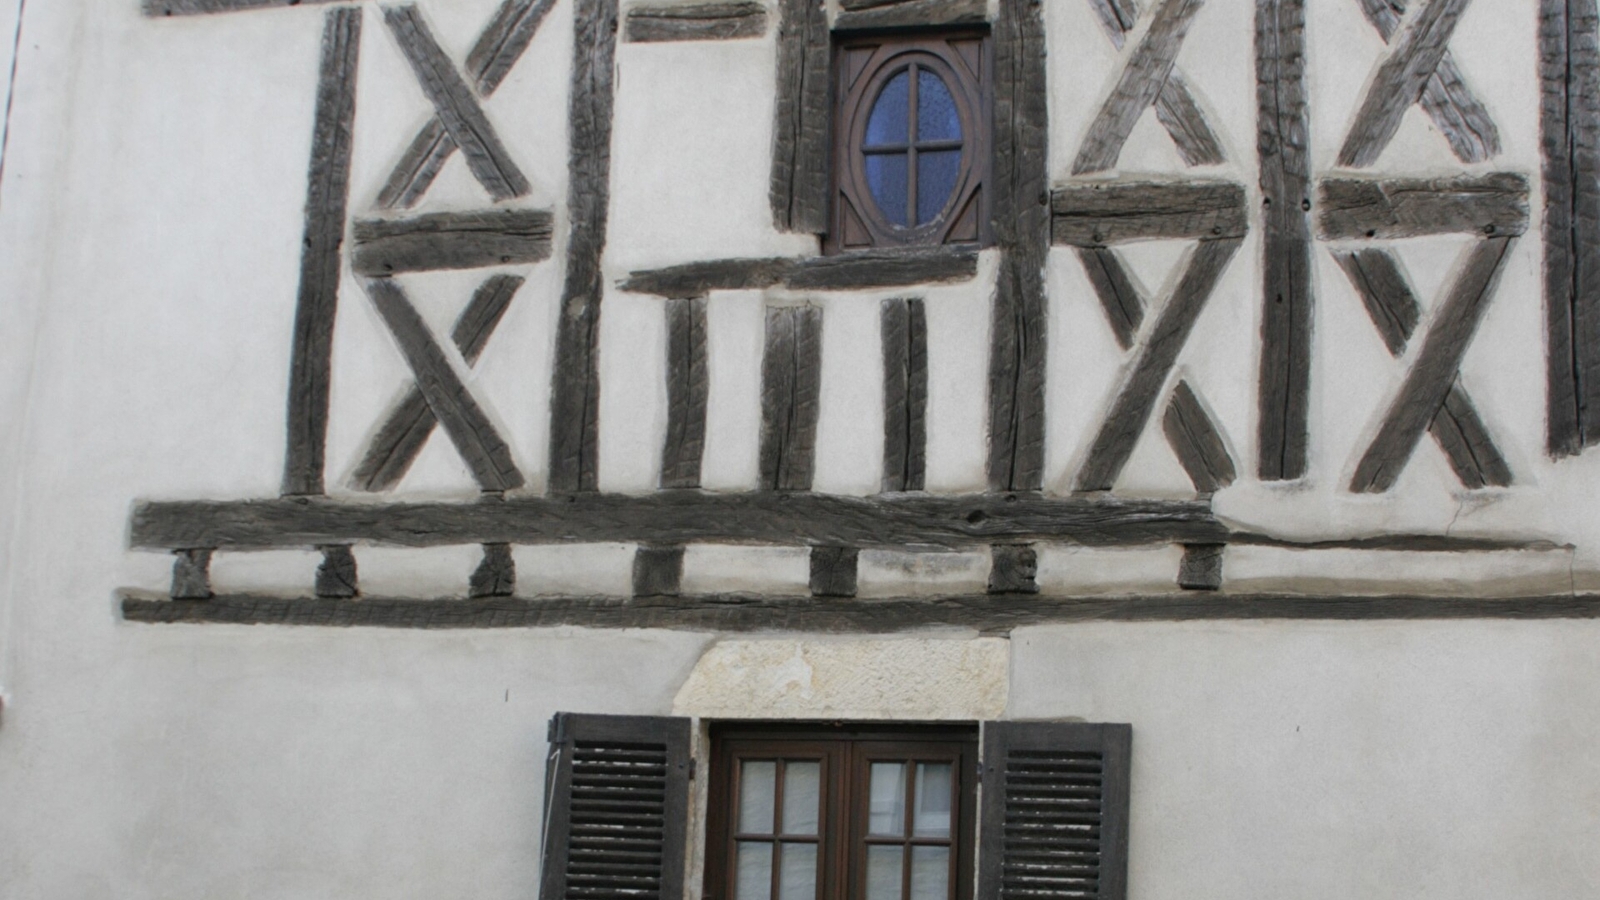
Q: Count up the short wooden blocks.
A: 7